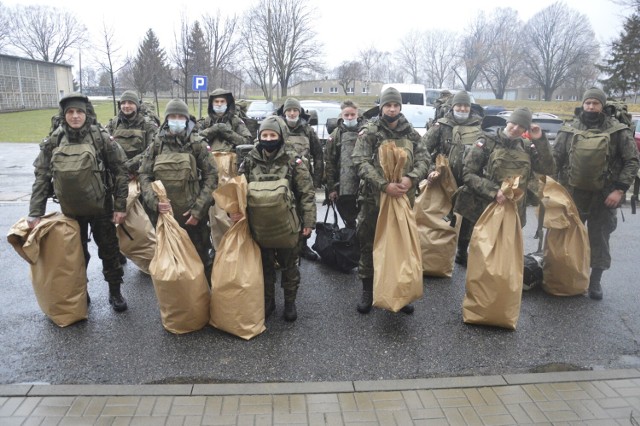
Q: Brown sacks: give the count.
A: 9